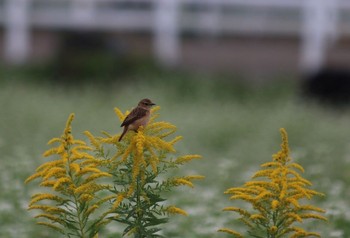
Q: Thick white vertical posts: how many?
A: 3